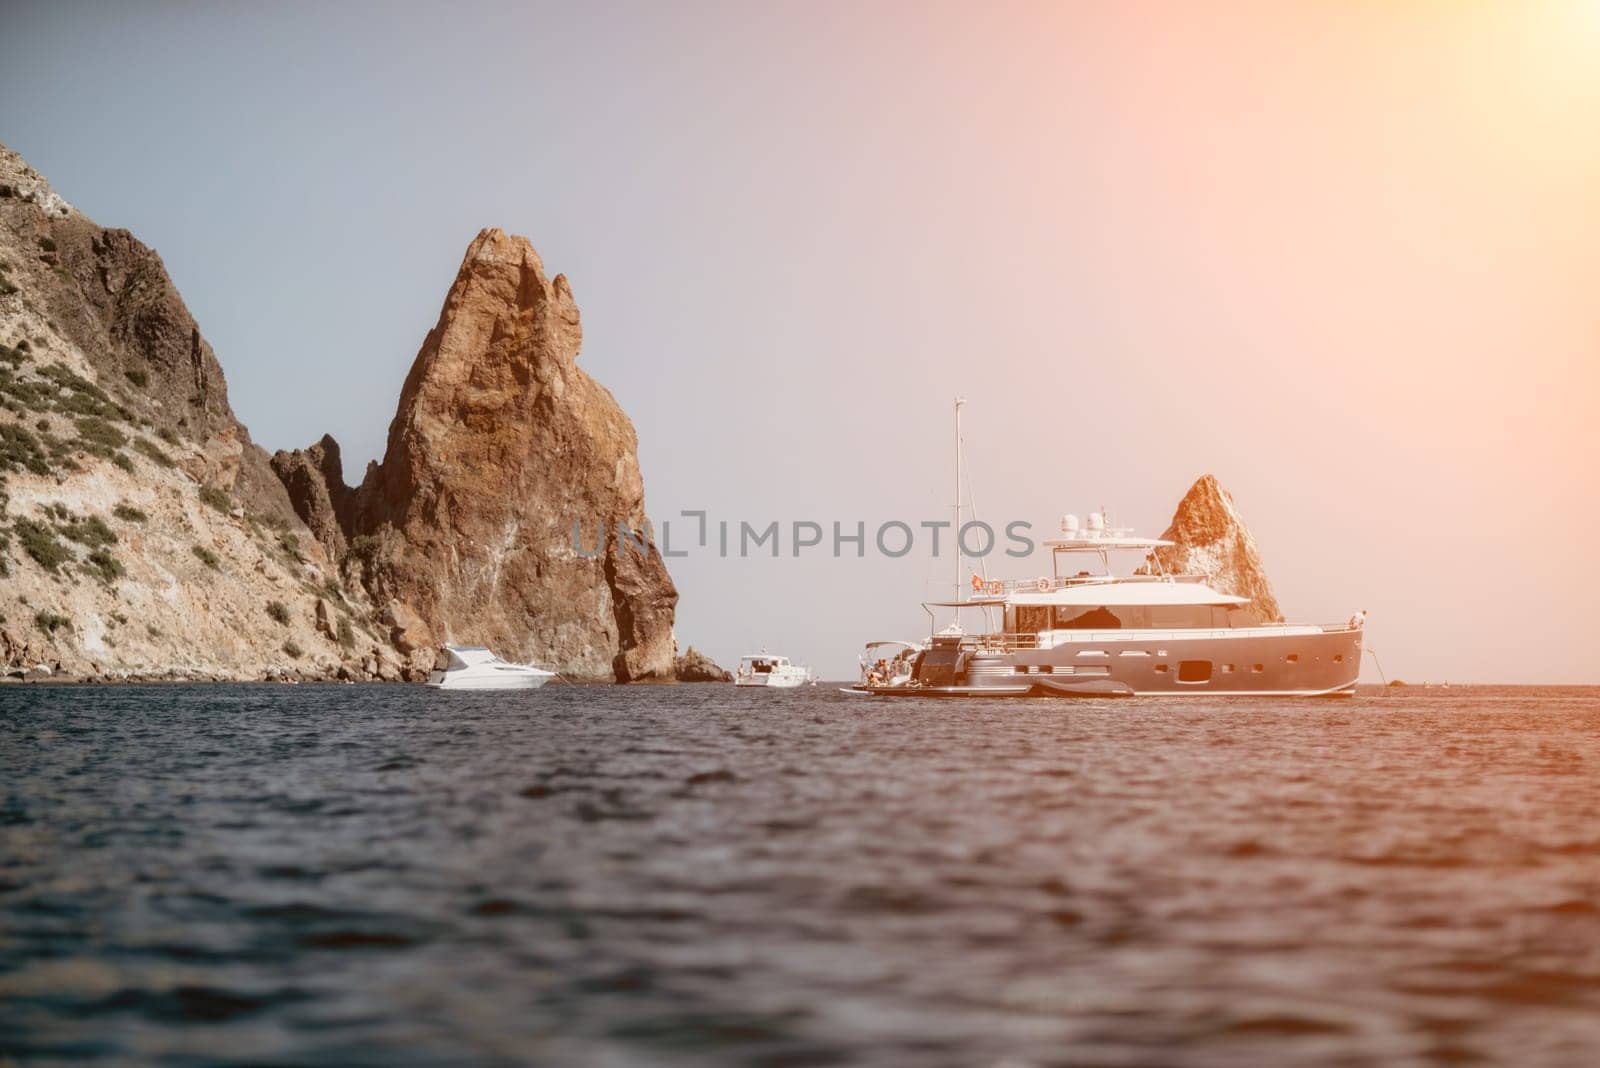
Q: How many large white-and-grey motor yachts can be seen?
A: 1